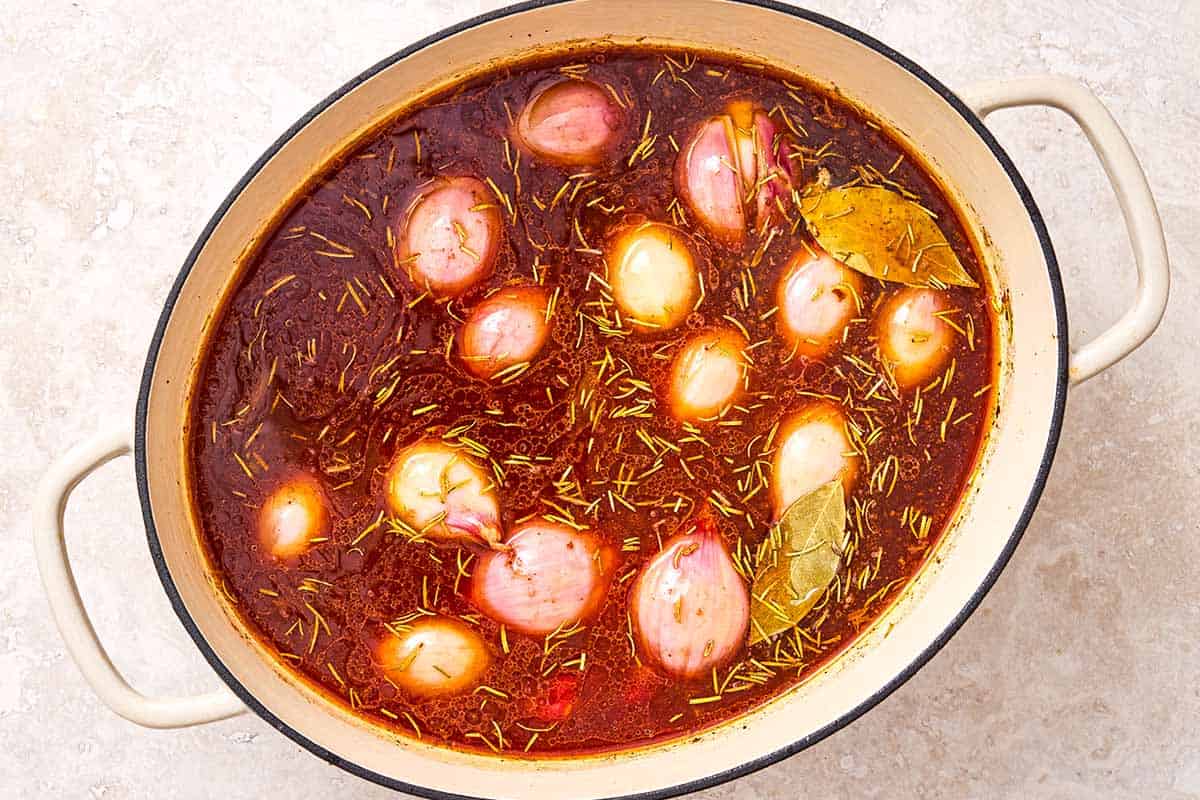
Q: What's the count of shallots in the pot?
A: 14